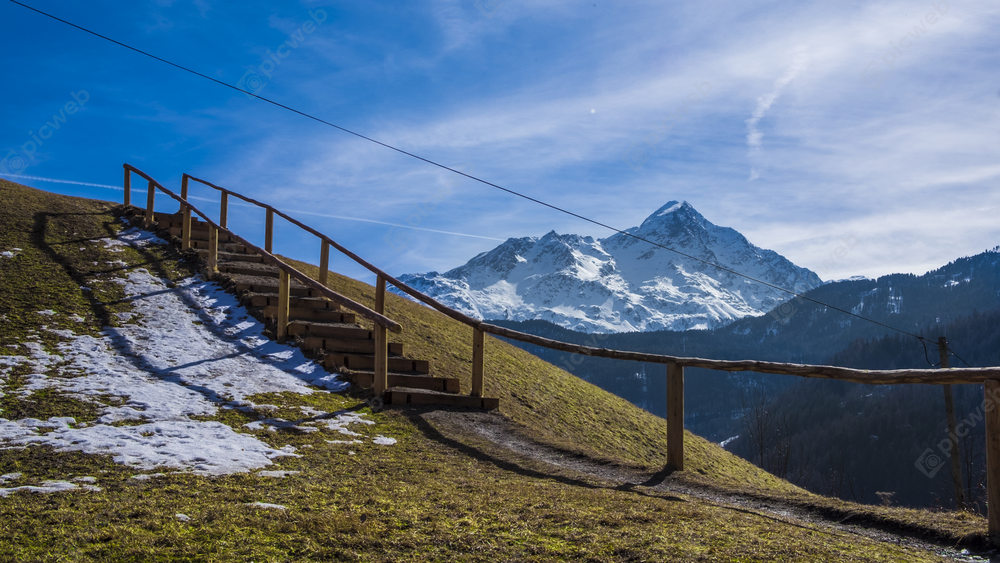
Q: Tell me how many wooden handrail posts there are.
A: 14